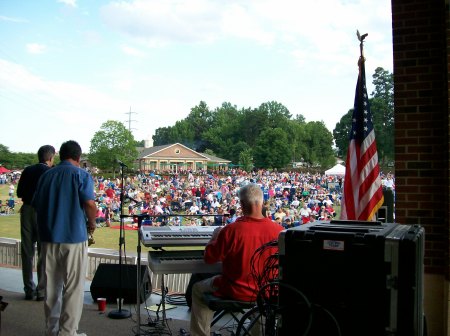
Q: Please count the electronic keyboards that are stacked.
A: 2